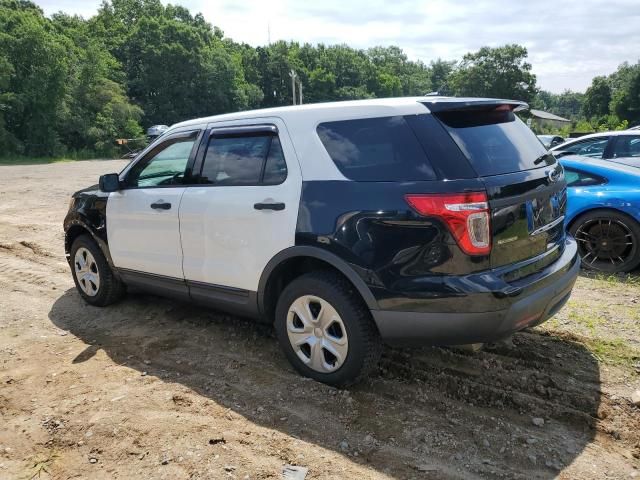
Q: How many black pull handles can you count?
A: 2